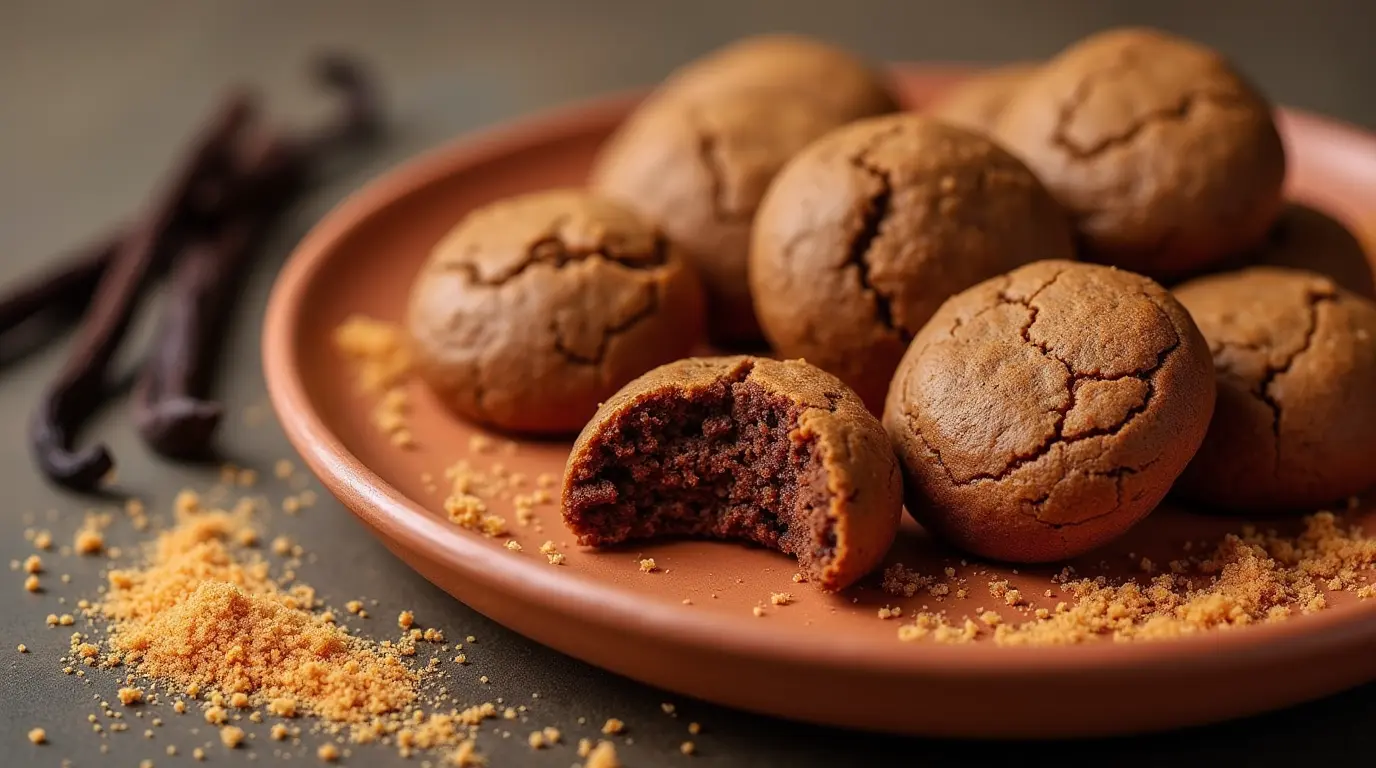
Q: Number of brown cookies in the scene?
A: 9